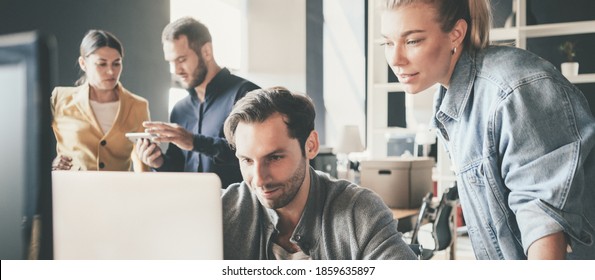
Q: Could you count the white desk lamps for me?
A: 1